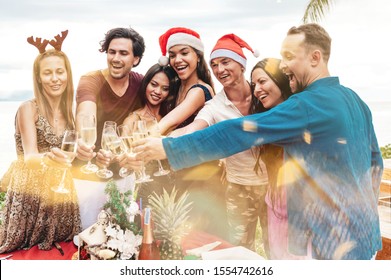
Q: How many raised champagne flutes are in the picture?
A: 7